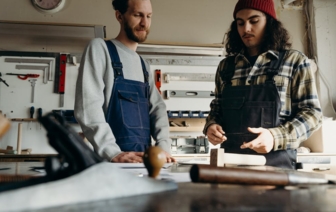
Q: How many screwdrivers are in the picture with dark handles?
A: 2